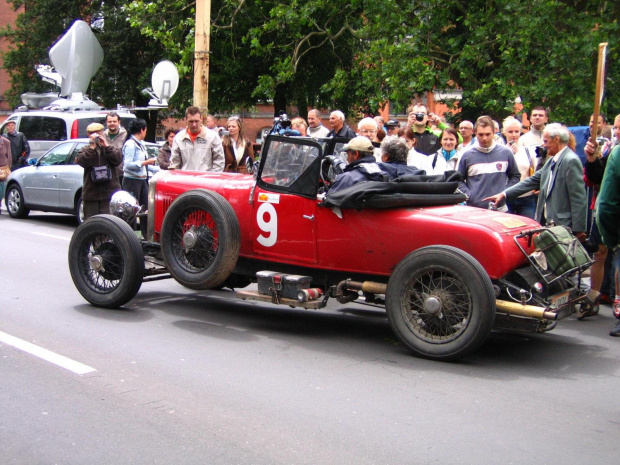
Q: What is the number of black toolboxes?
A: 1